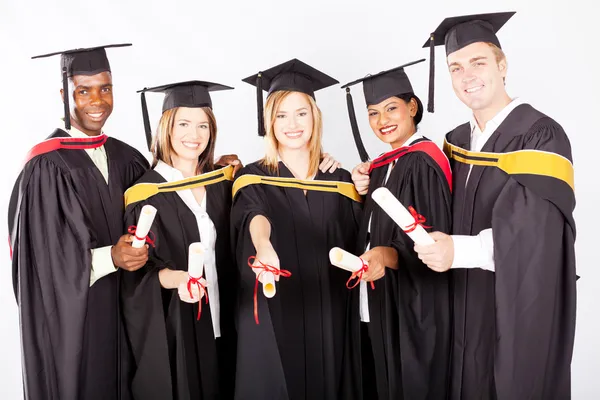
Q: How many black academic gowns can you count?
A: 5